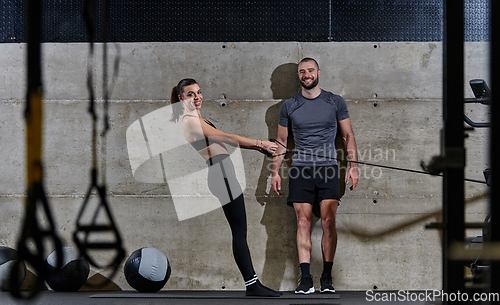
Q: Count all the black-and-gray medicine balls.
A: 3